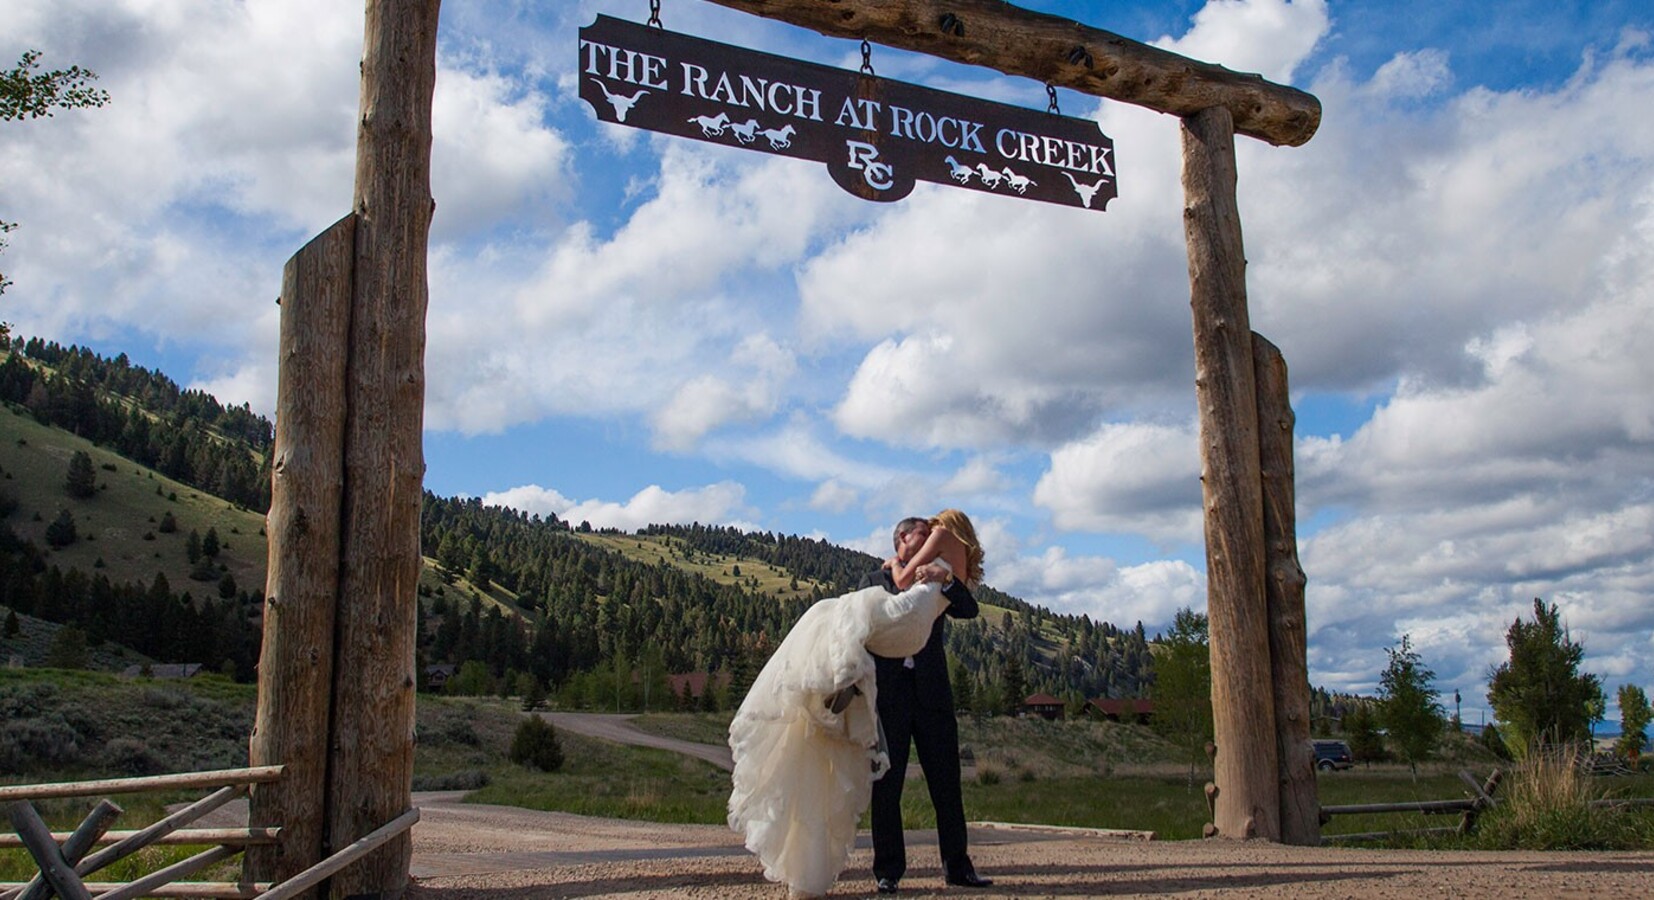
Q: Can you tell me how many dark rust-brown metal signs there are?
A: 1